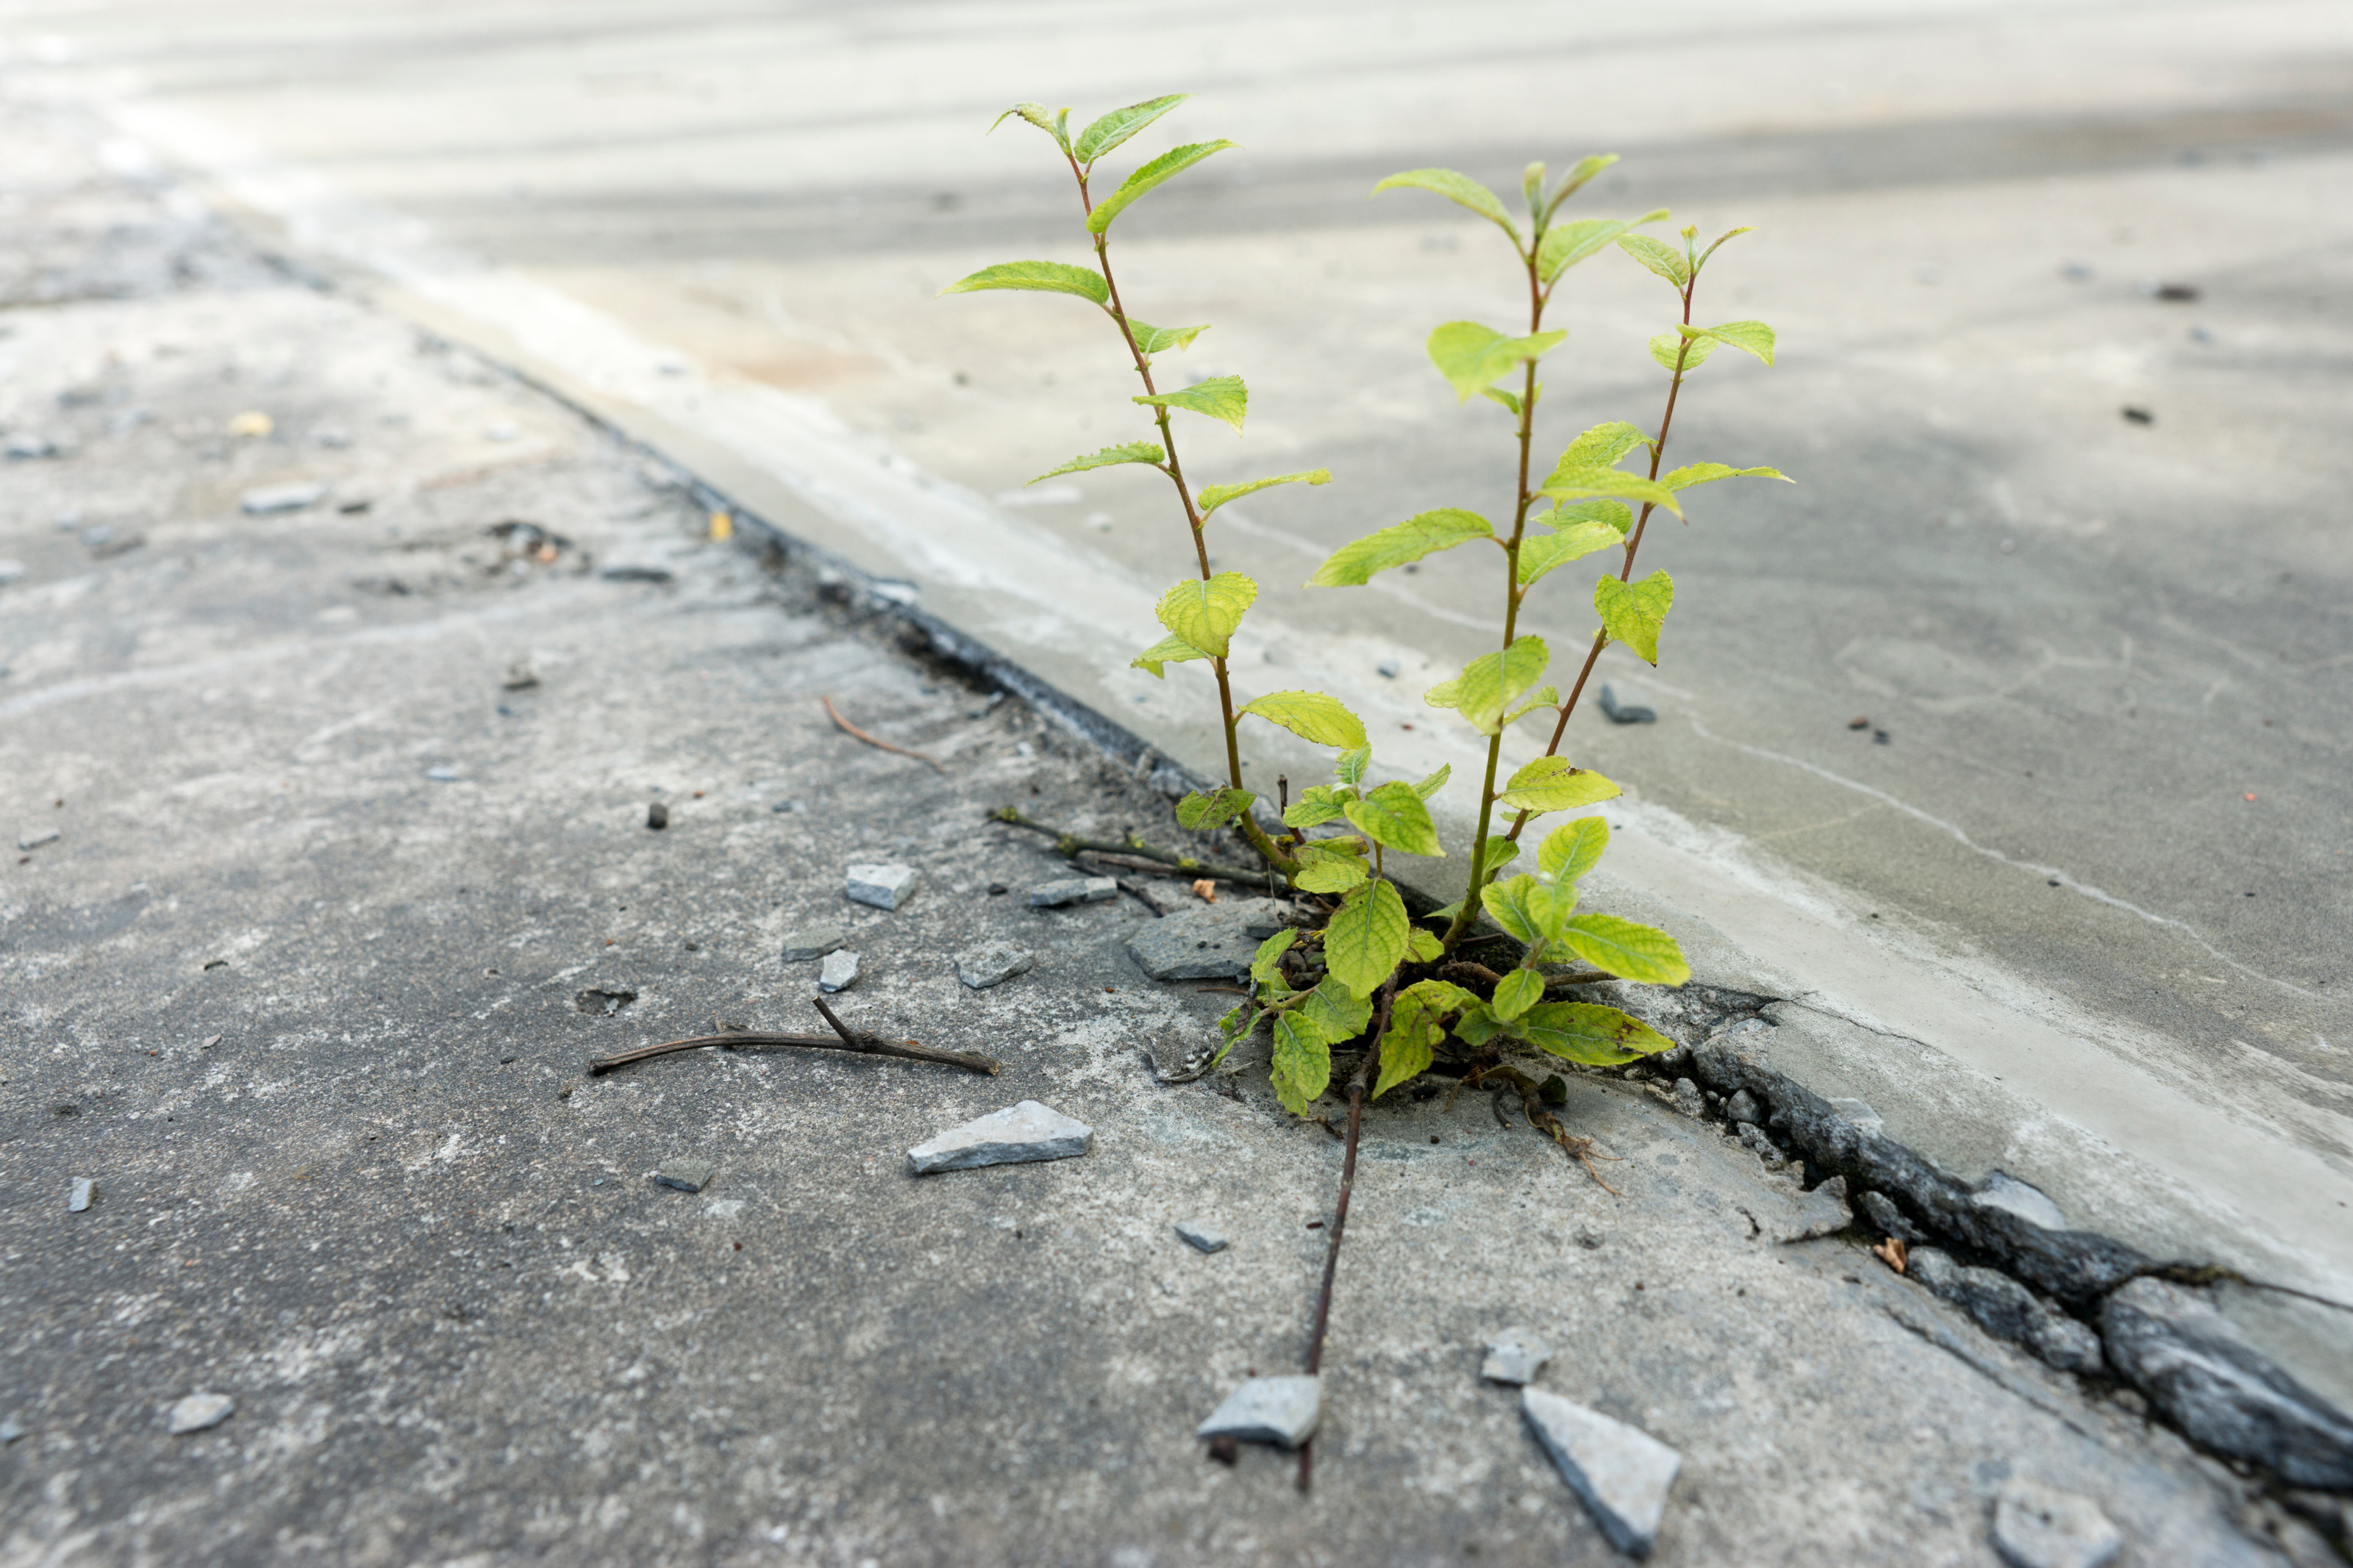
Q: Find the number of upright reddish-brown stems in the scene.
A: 3